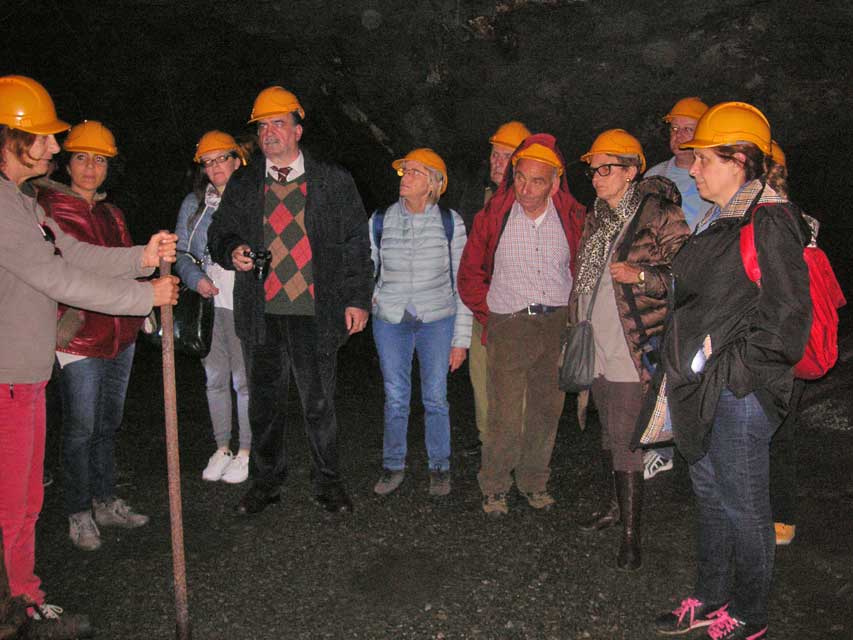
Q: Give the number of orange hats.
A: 11